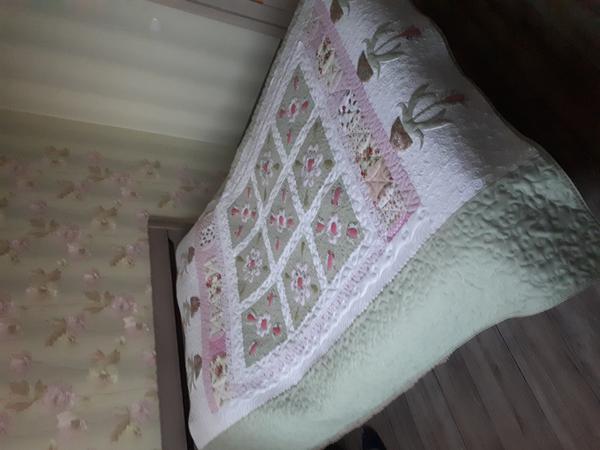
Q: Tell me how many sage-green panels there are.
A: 9